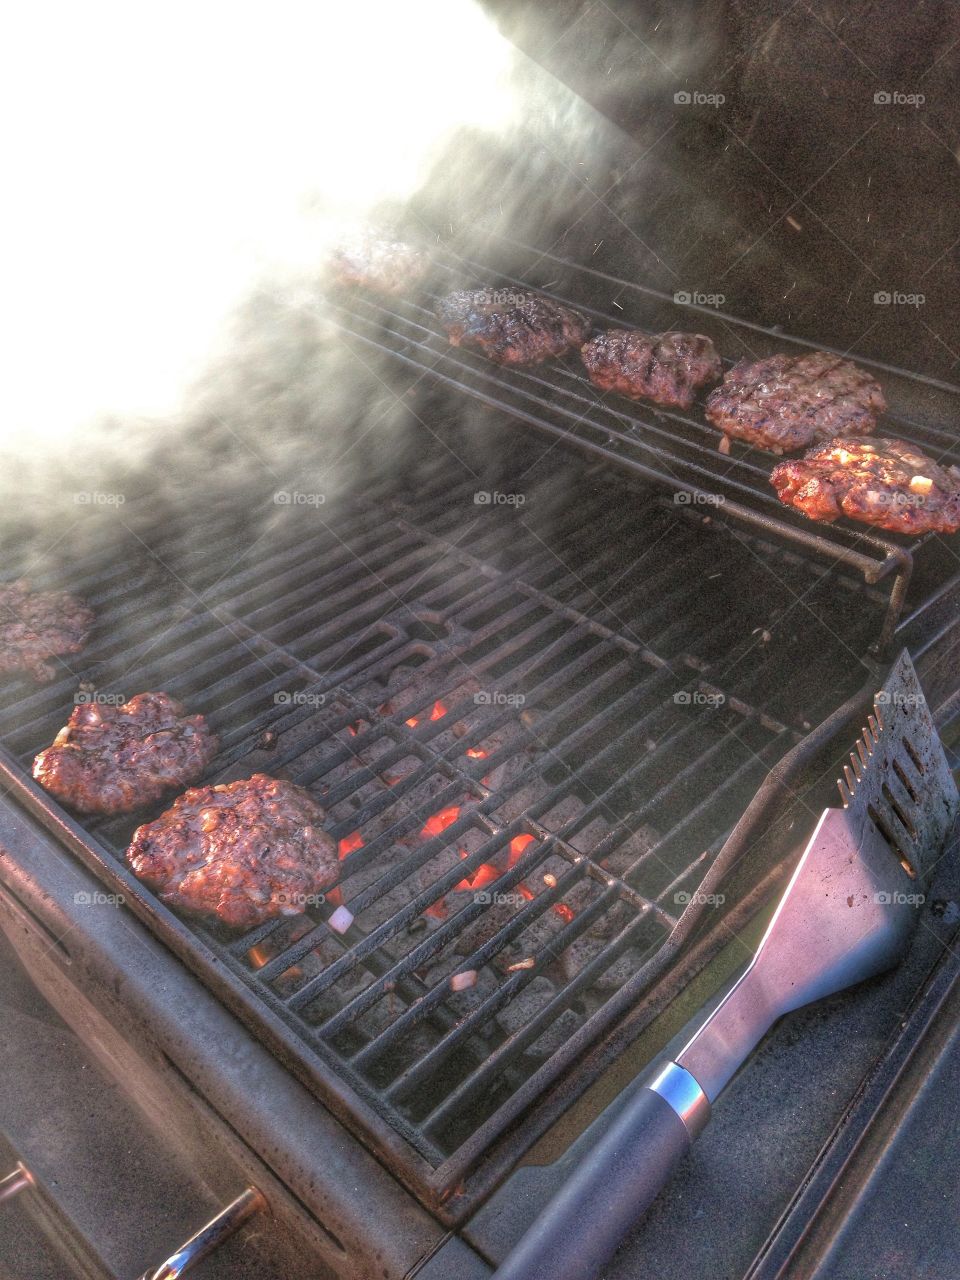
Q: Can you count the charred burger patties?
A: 8